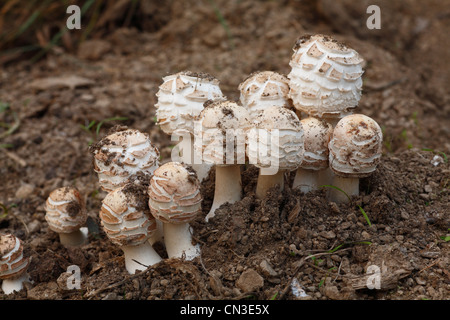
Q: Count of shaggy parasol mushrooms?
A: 12